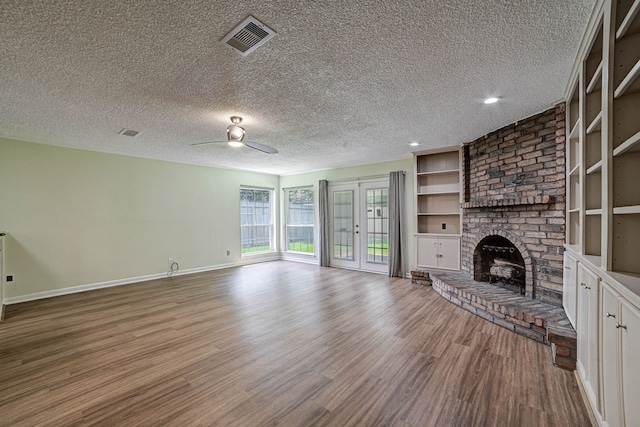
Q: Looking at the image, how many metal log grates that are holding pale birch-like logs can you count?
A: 1